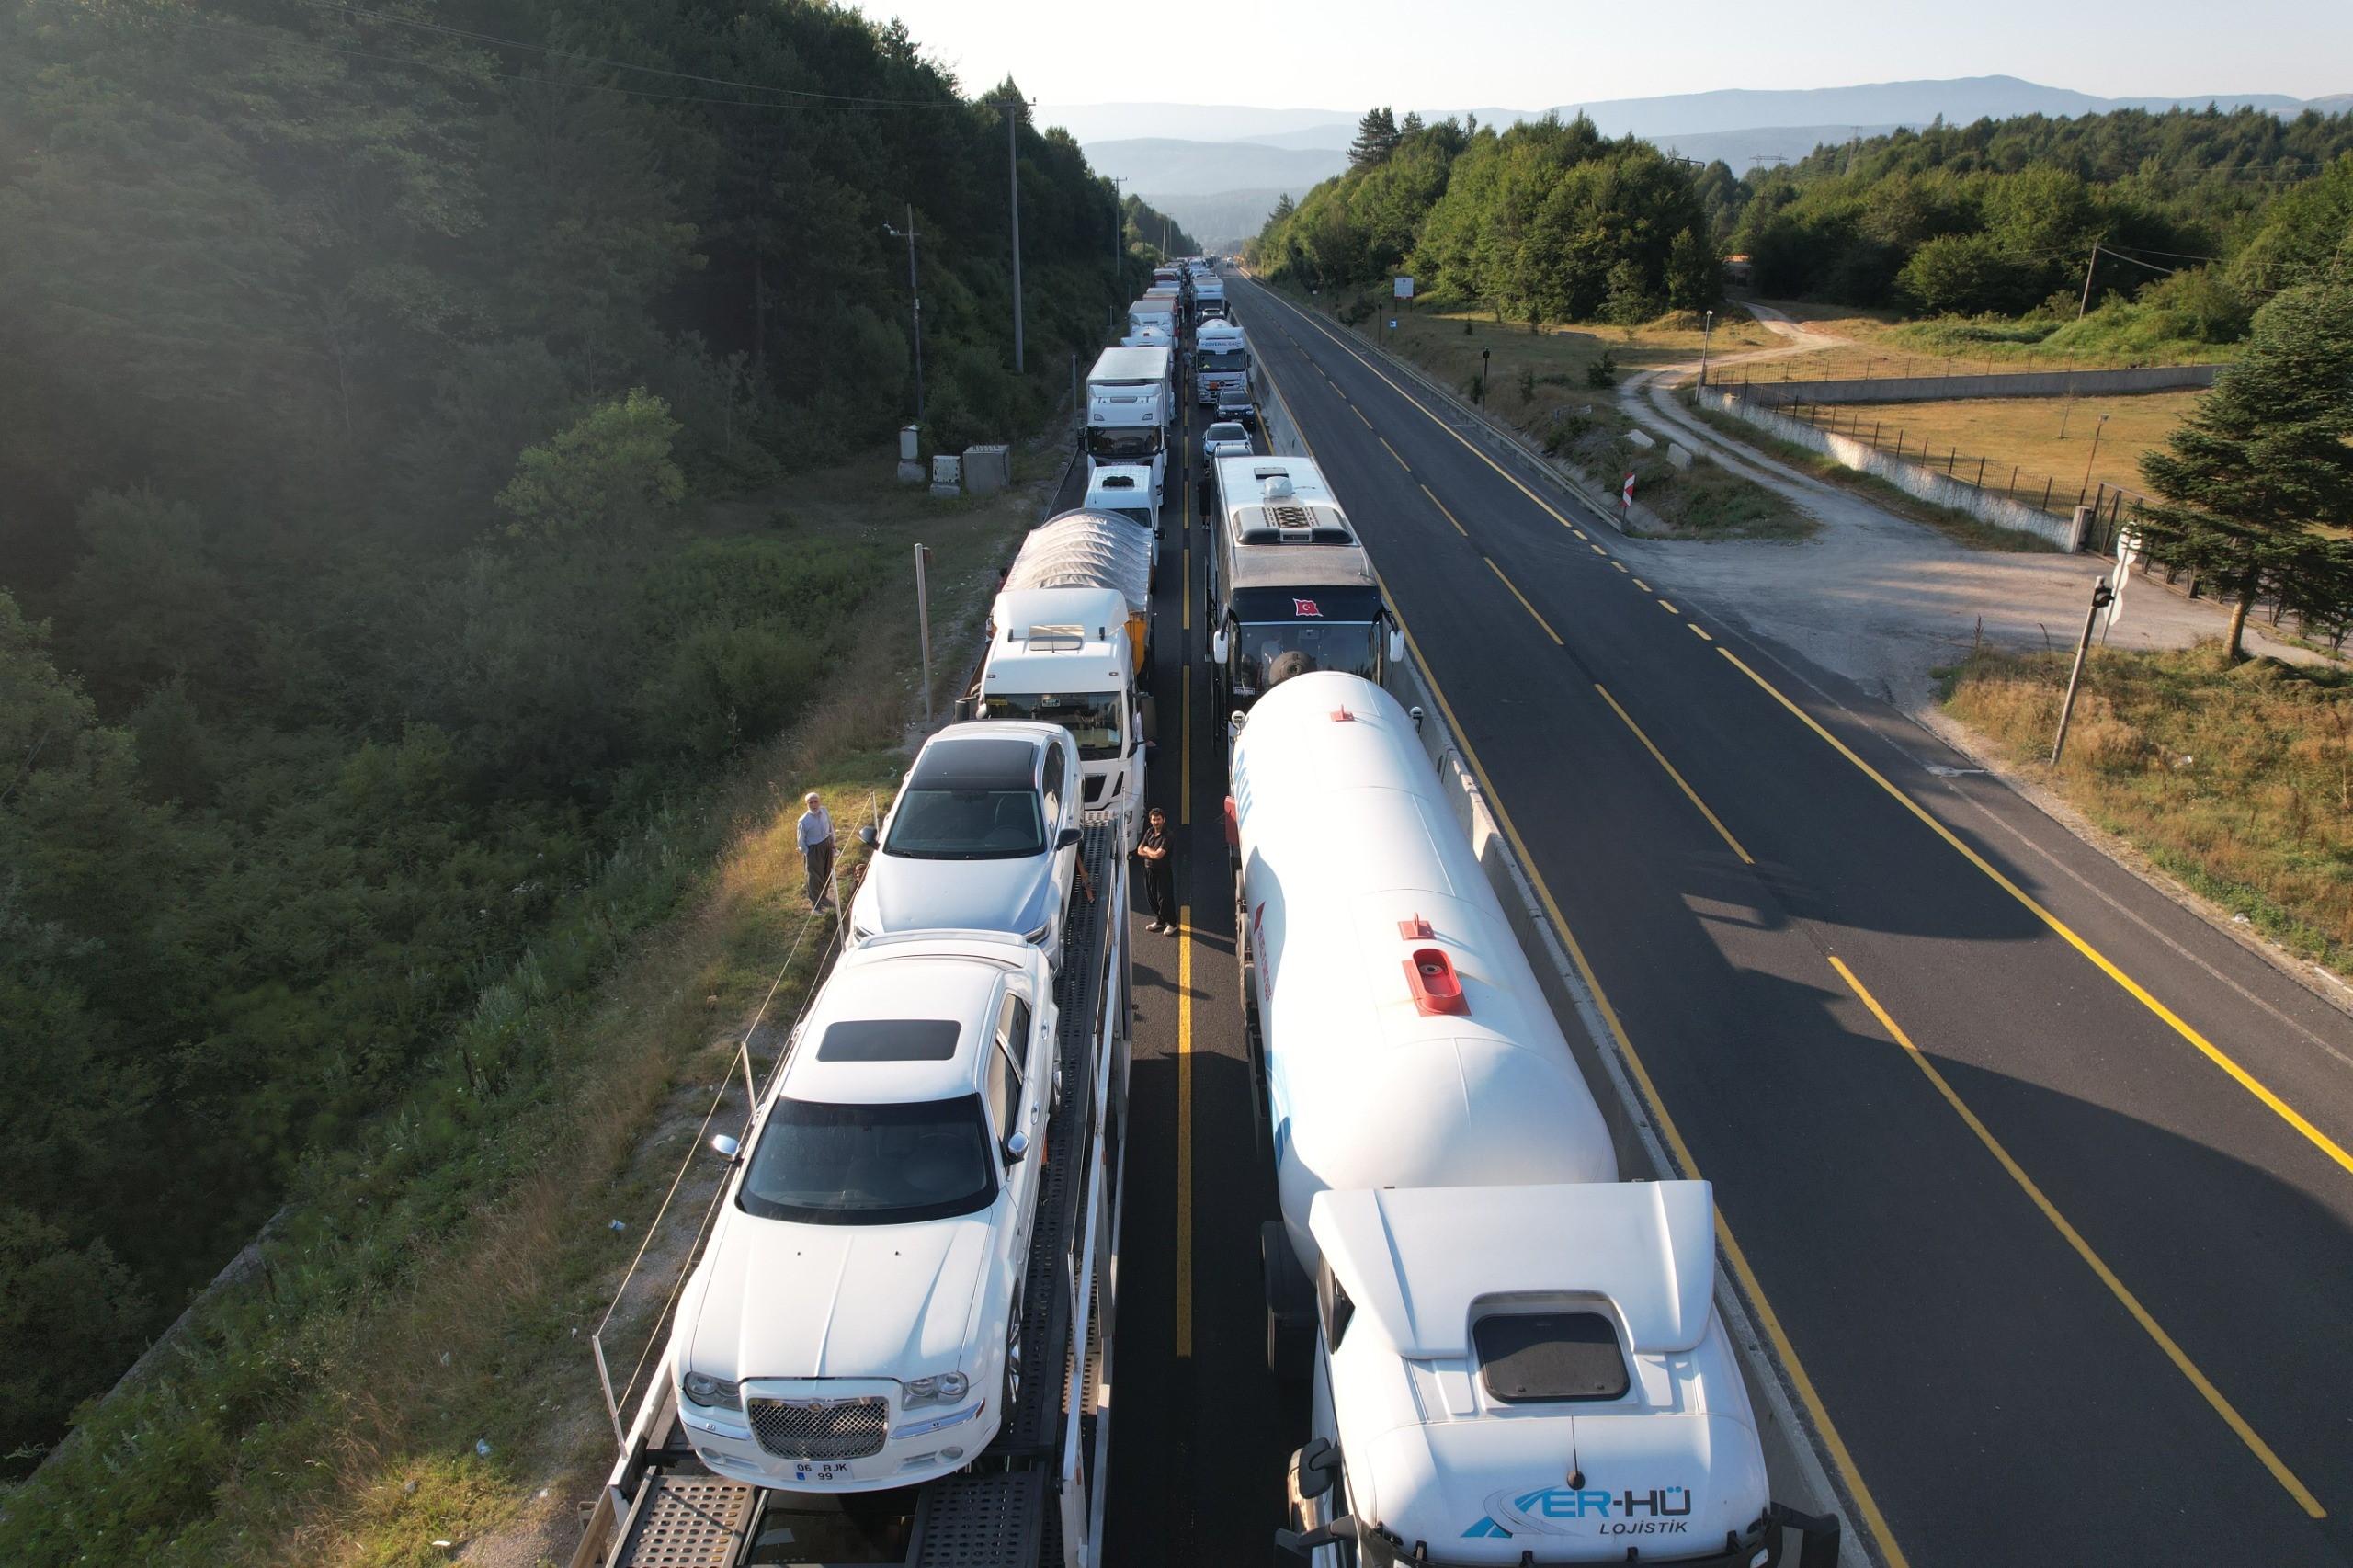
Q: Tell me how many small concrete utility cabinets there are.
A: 3